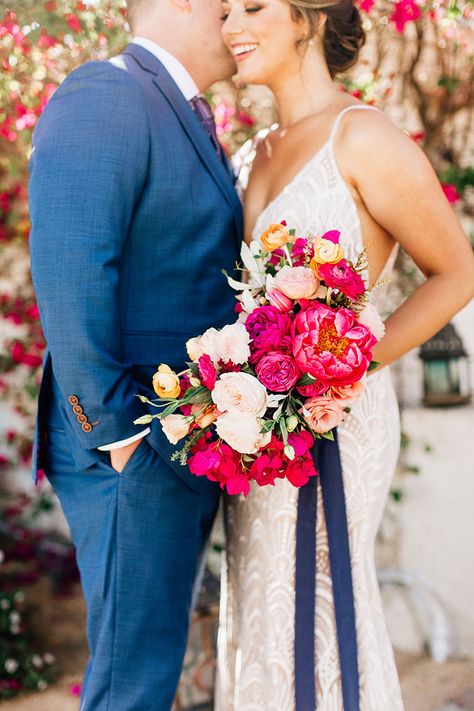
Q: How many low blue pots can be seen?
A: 0